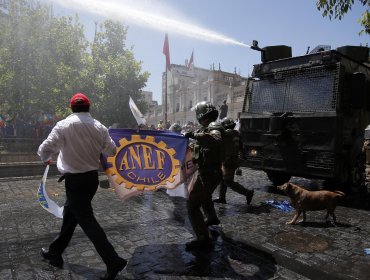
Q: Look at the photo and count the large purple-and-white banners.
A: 1